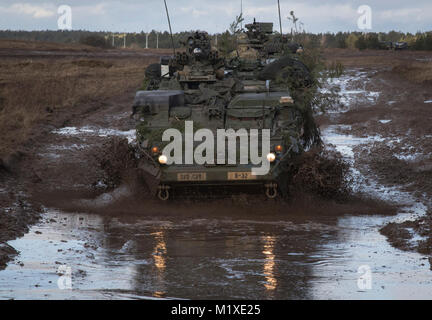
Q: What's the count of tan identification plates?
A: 2